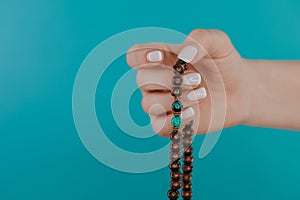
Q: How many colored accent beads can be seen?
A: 2